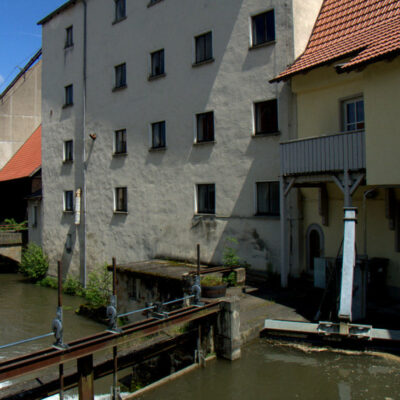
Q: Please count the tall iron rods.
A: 3